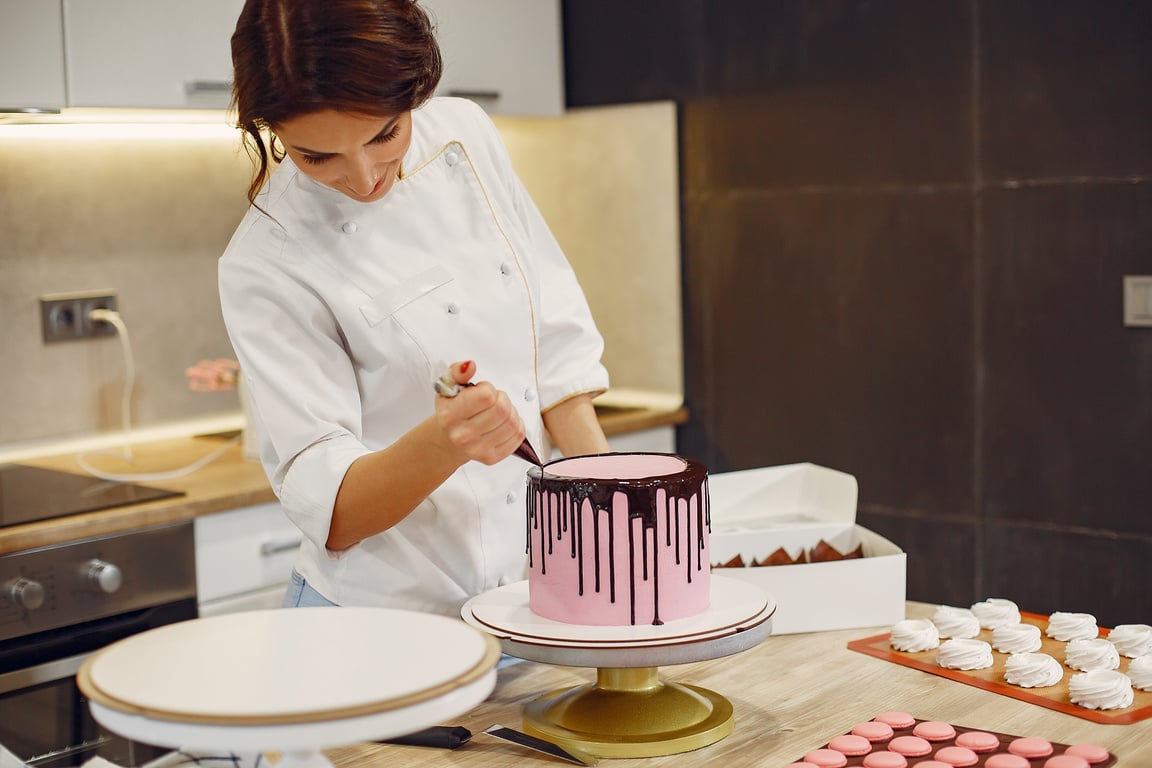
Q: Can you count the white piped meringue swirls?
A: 11